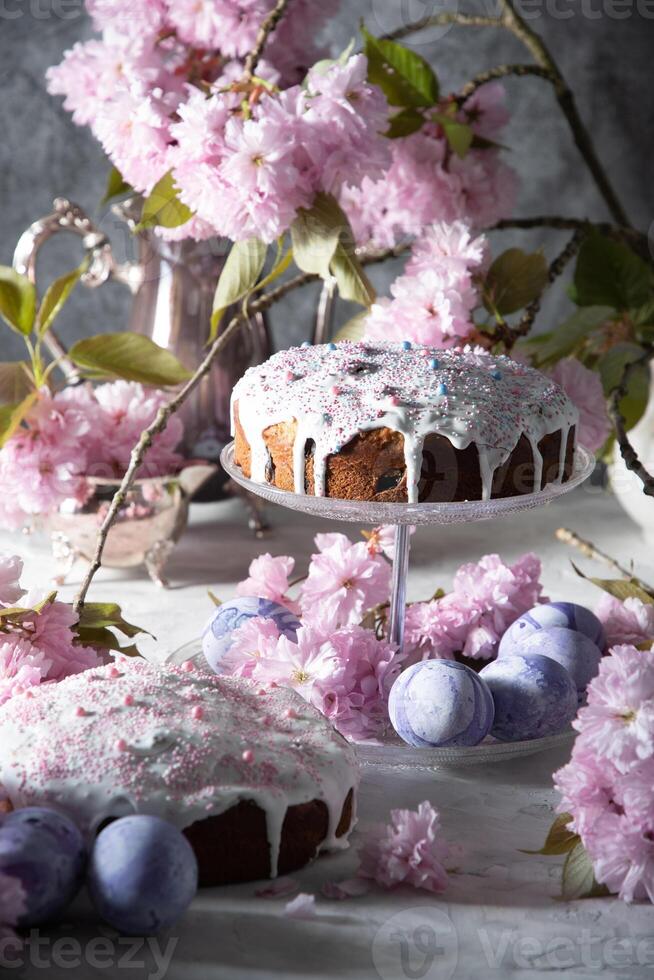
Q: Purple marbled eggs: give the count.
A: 7